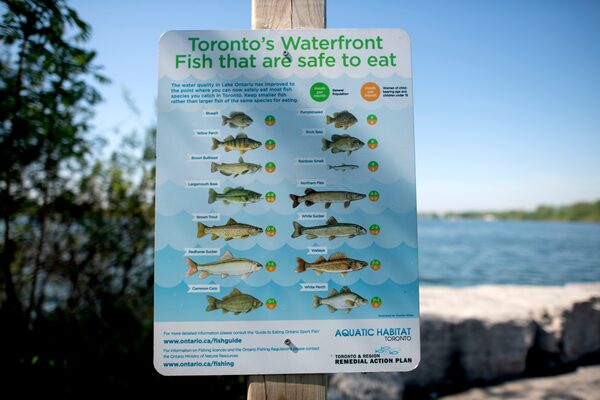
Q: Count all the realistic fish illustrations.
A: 14